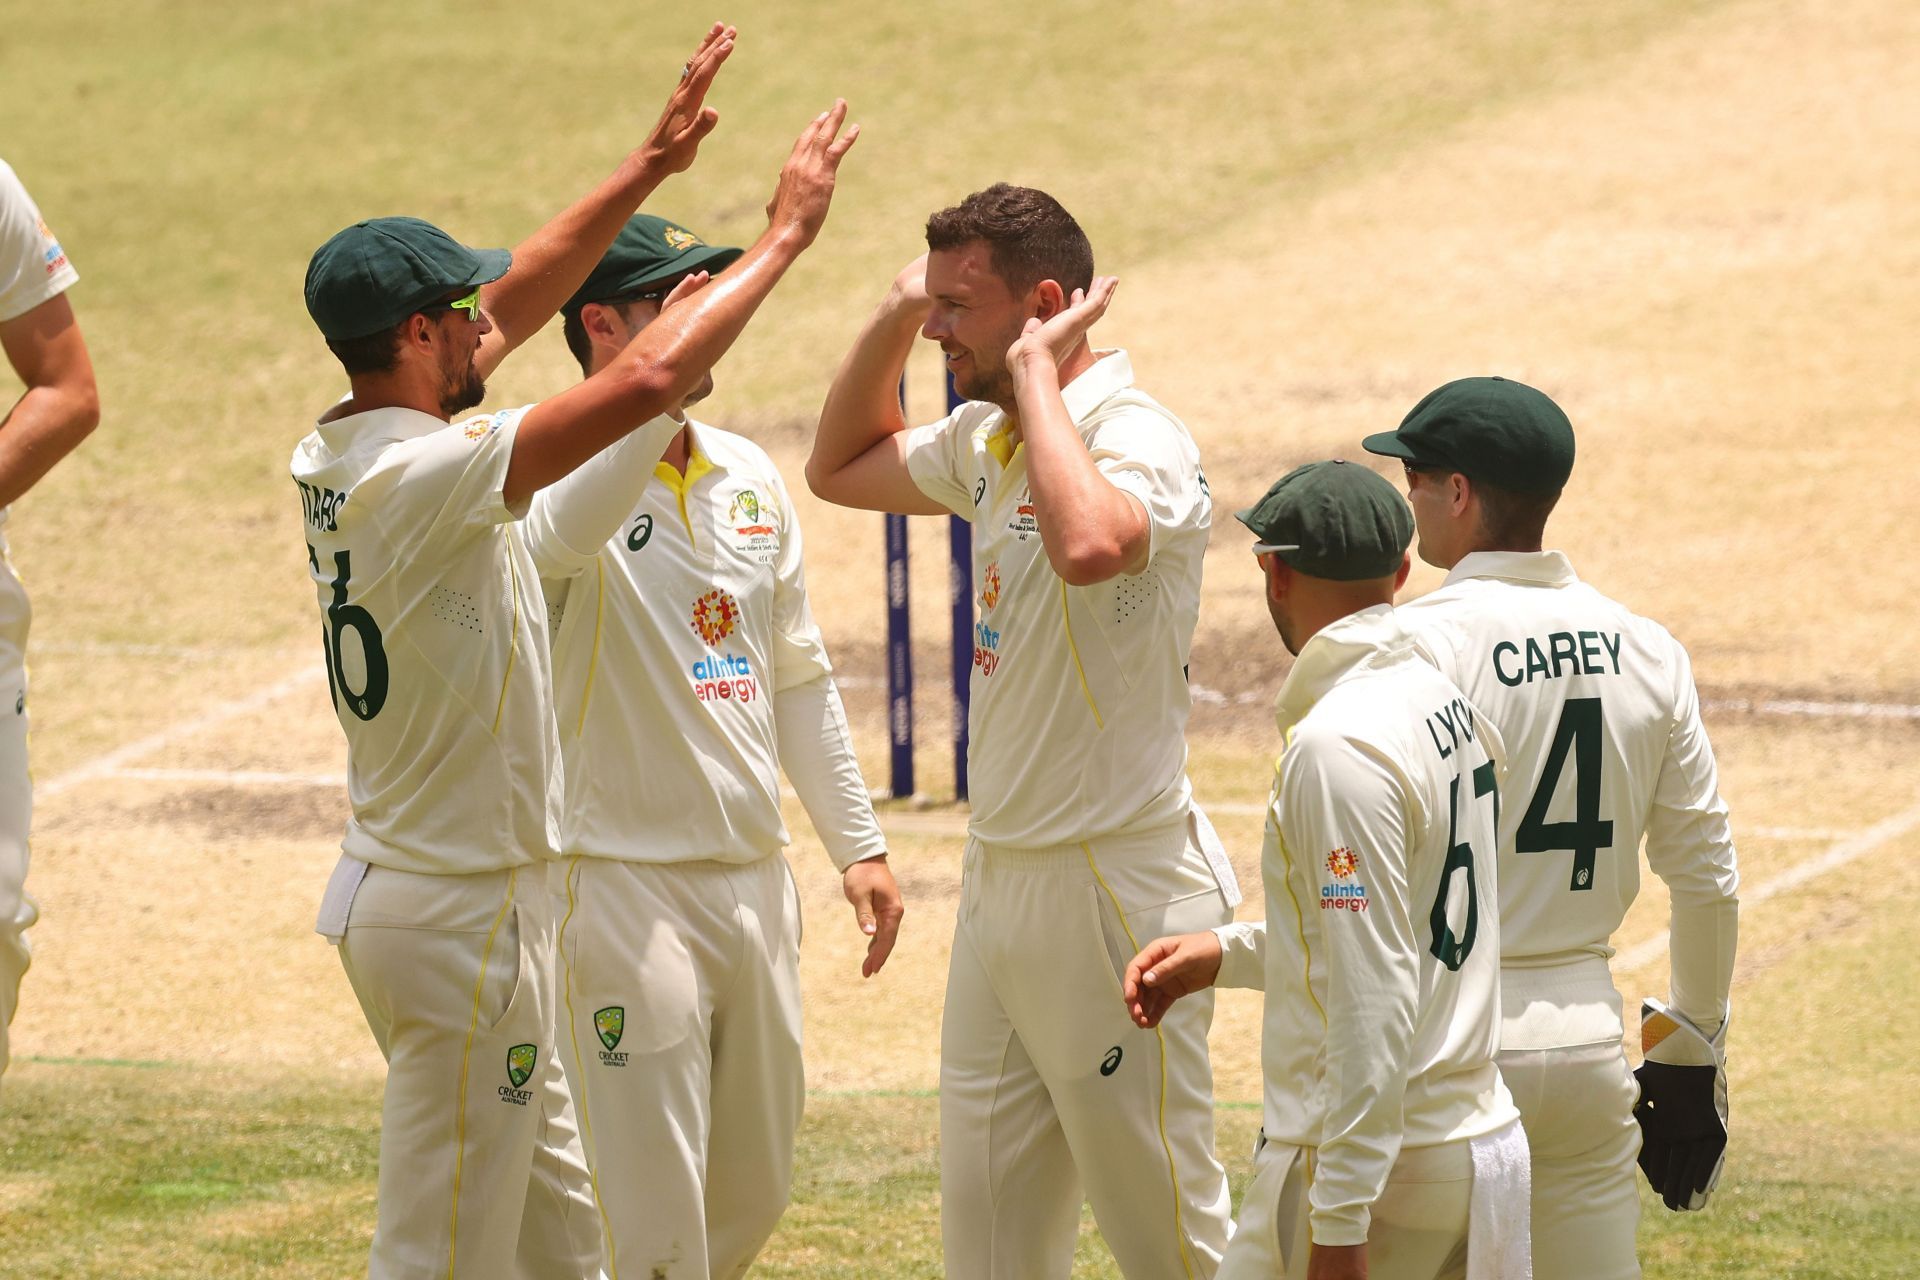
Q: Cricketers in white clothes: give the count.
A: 6